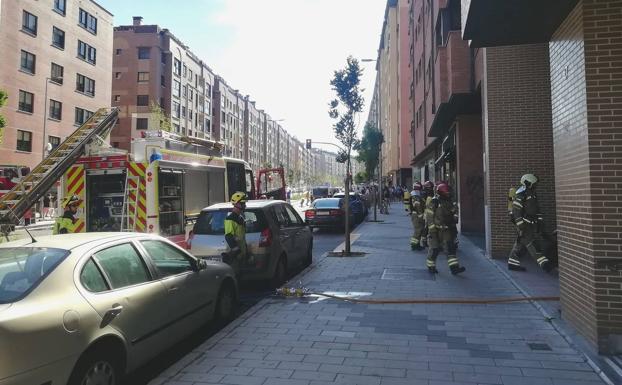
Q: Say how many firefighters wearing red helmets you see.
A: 3